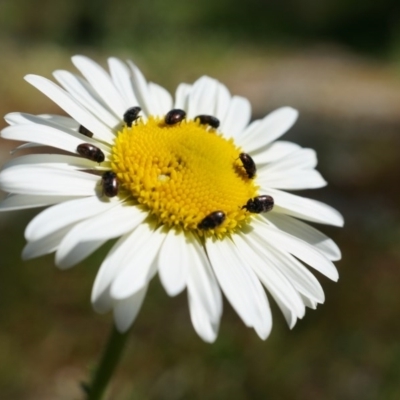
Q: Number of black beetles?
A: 8